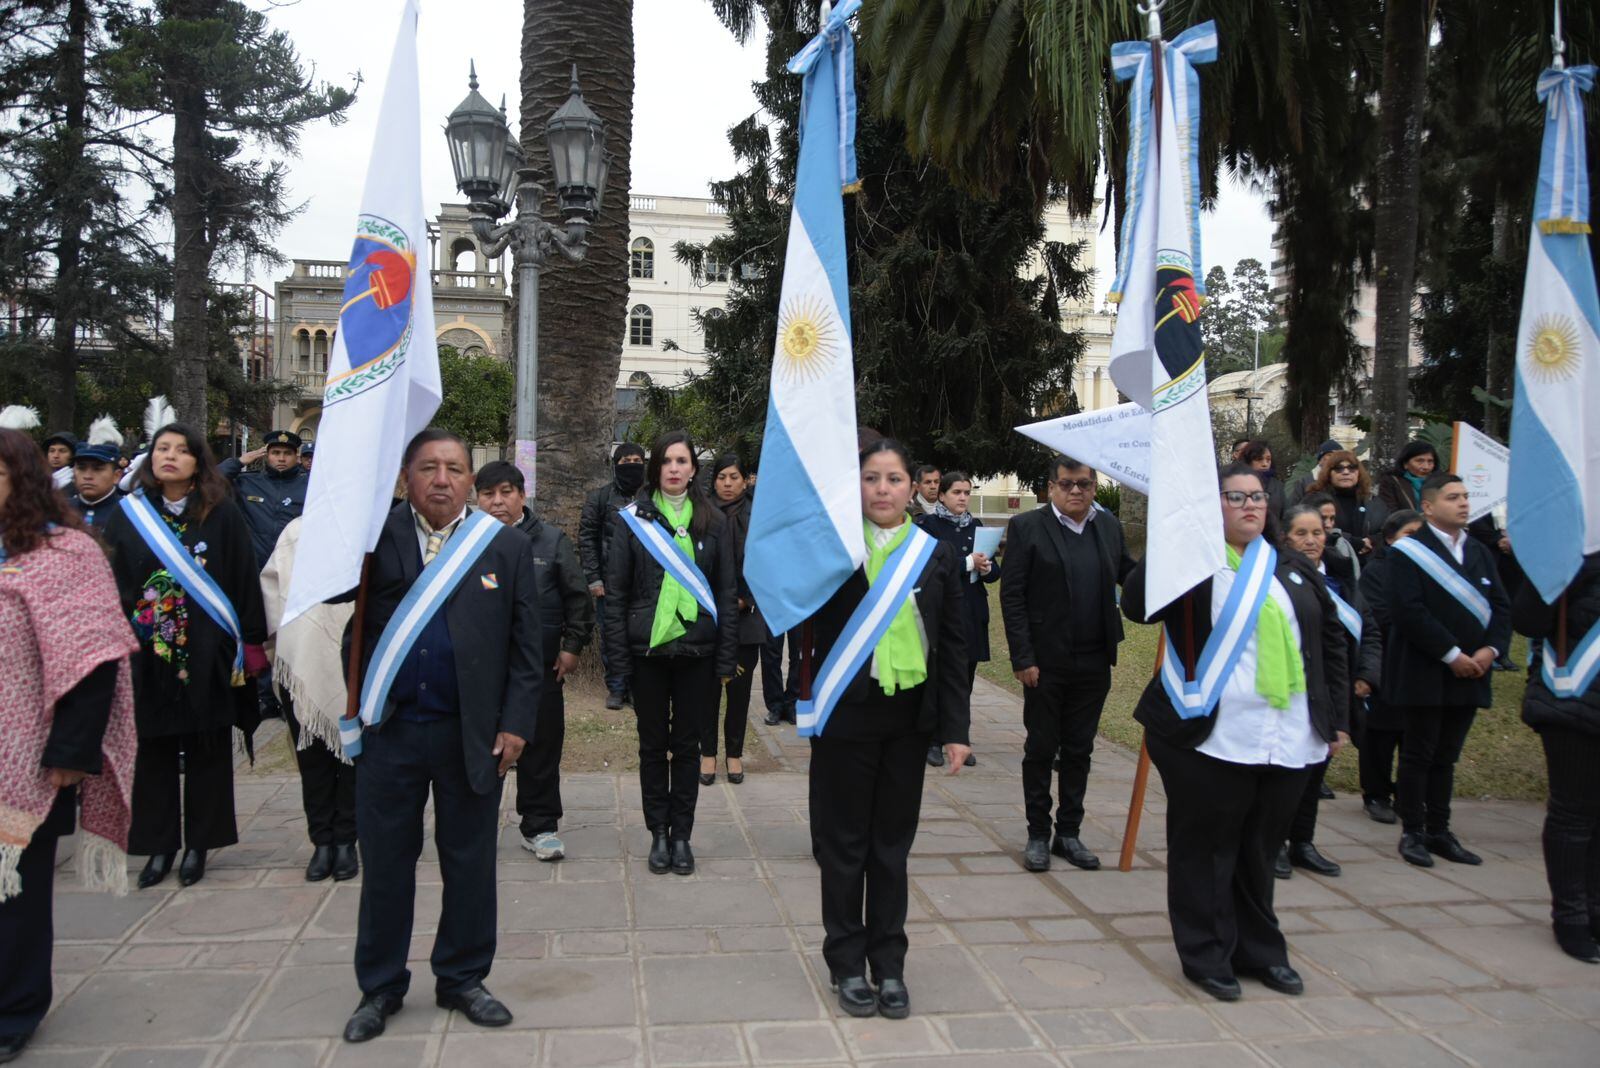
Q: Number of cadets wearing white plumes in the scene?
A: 3